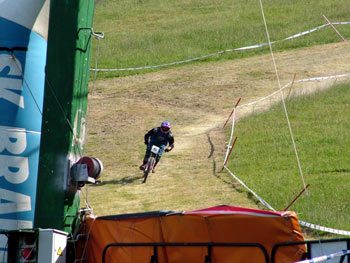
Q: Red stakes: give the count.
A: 5